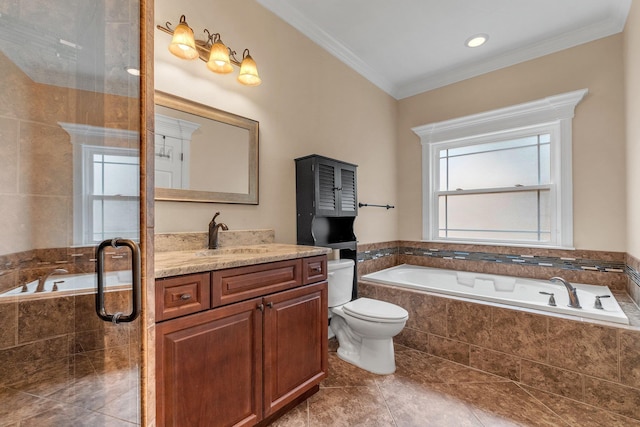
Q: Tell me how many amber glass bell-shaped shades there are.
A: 3